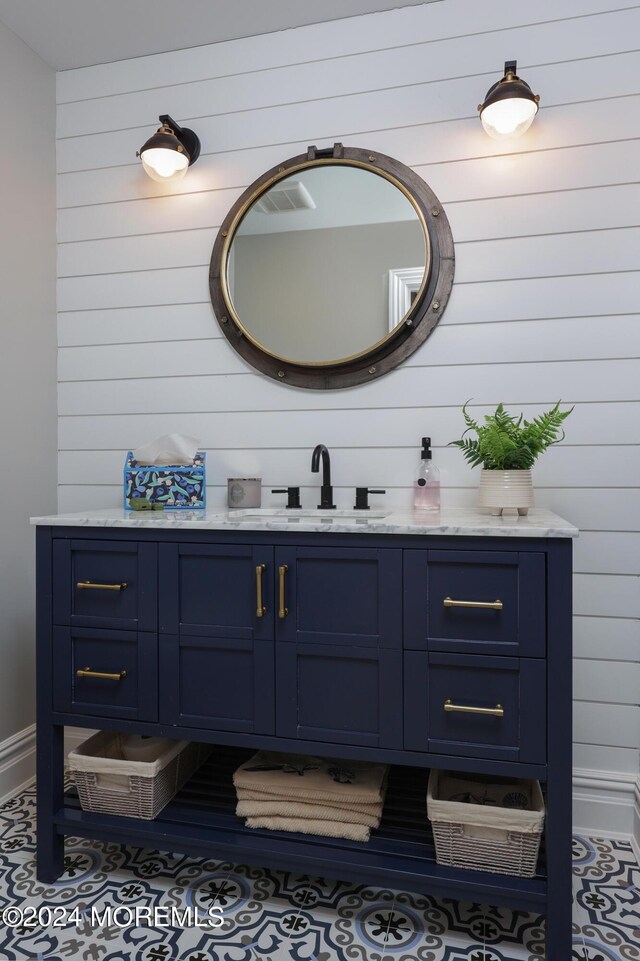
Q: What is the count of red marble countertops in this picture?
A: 0